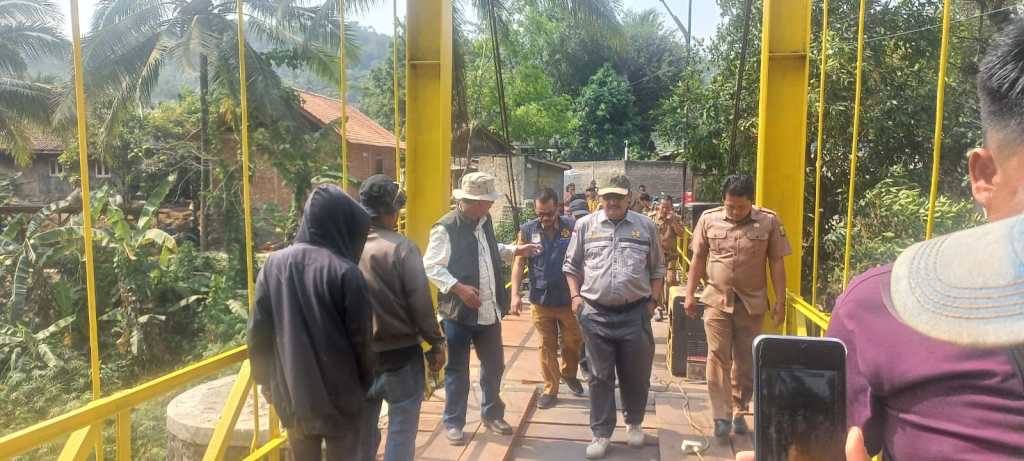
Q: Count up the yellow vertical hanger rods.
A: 7